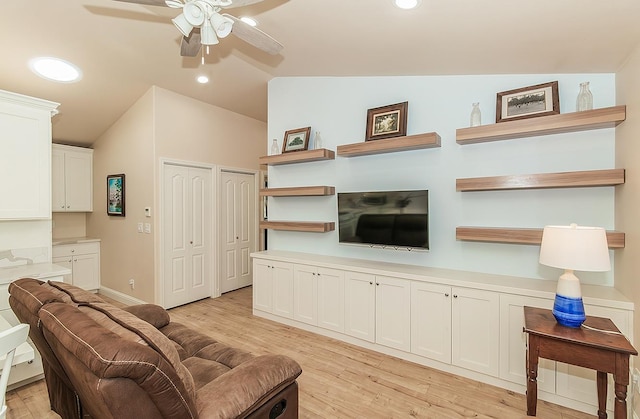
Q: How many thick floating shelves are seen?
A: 7